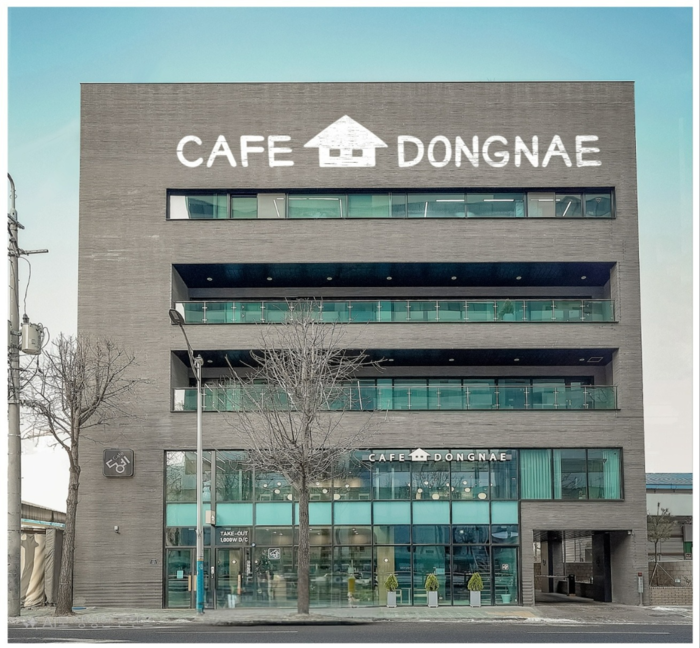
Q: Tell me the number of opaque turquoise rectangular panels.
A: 9